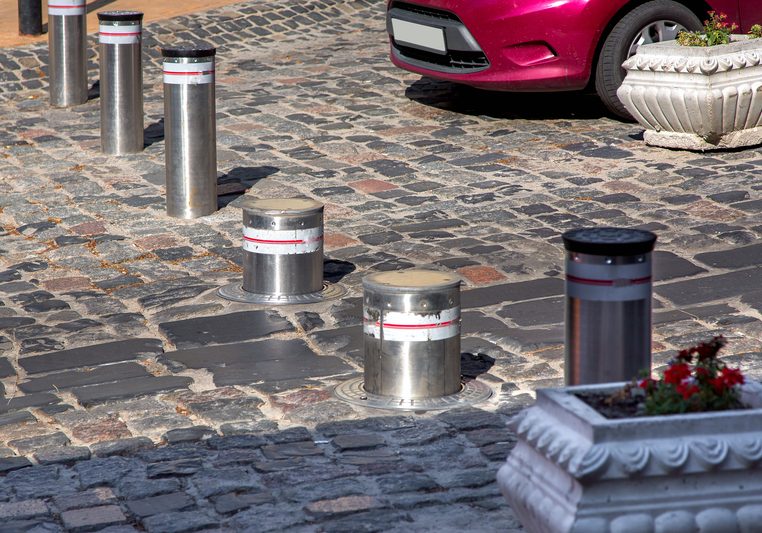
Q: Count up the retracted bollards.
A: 2